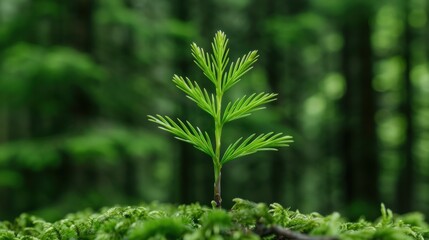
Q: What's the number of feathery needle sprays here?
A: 7